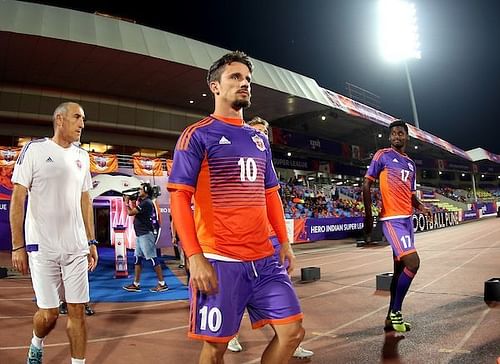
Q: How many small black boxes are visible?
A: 3